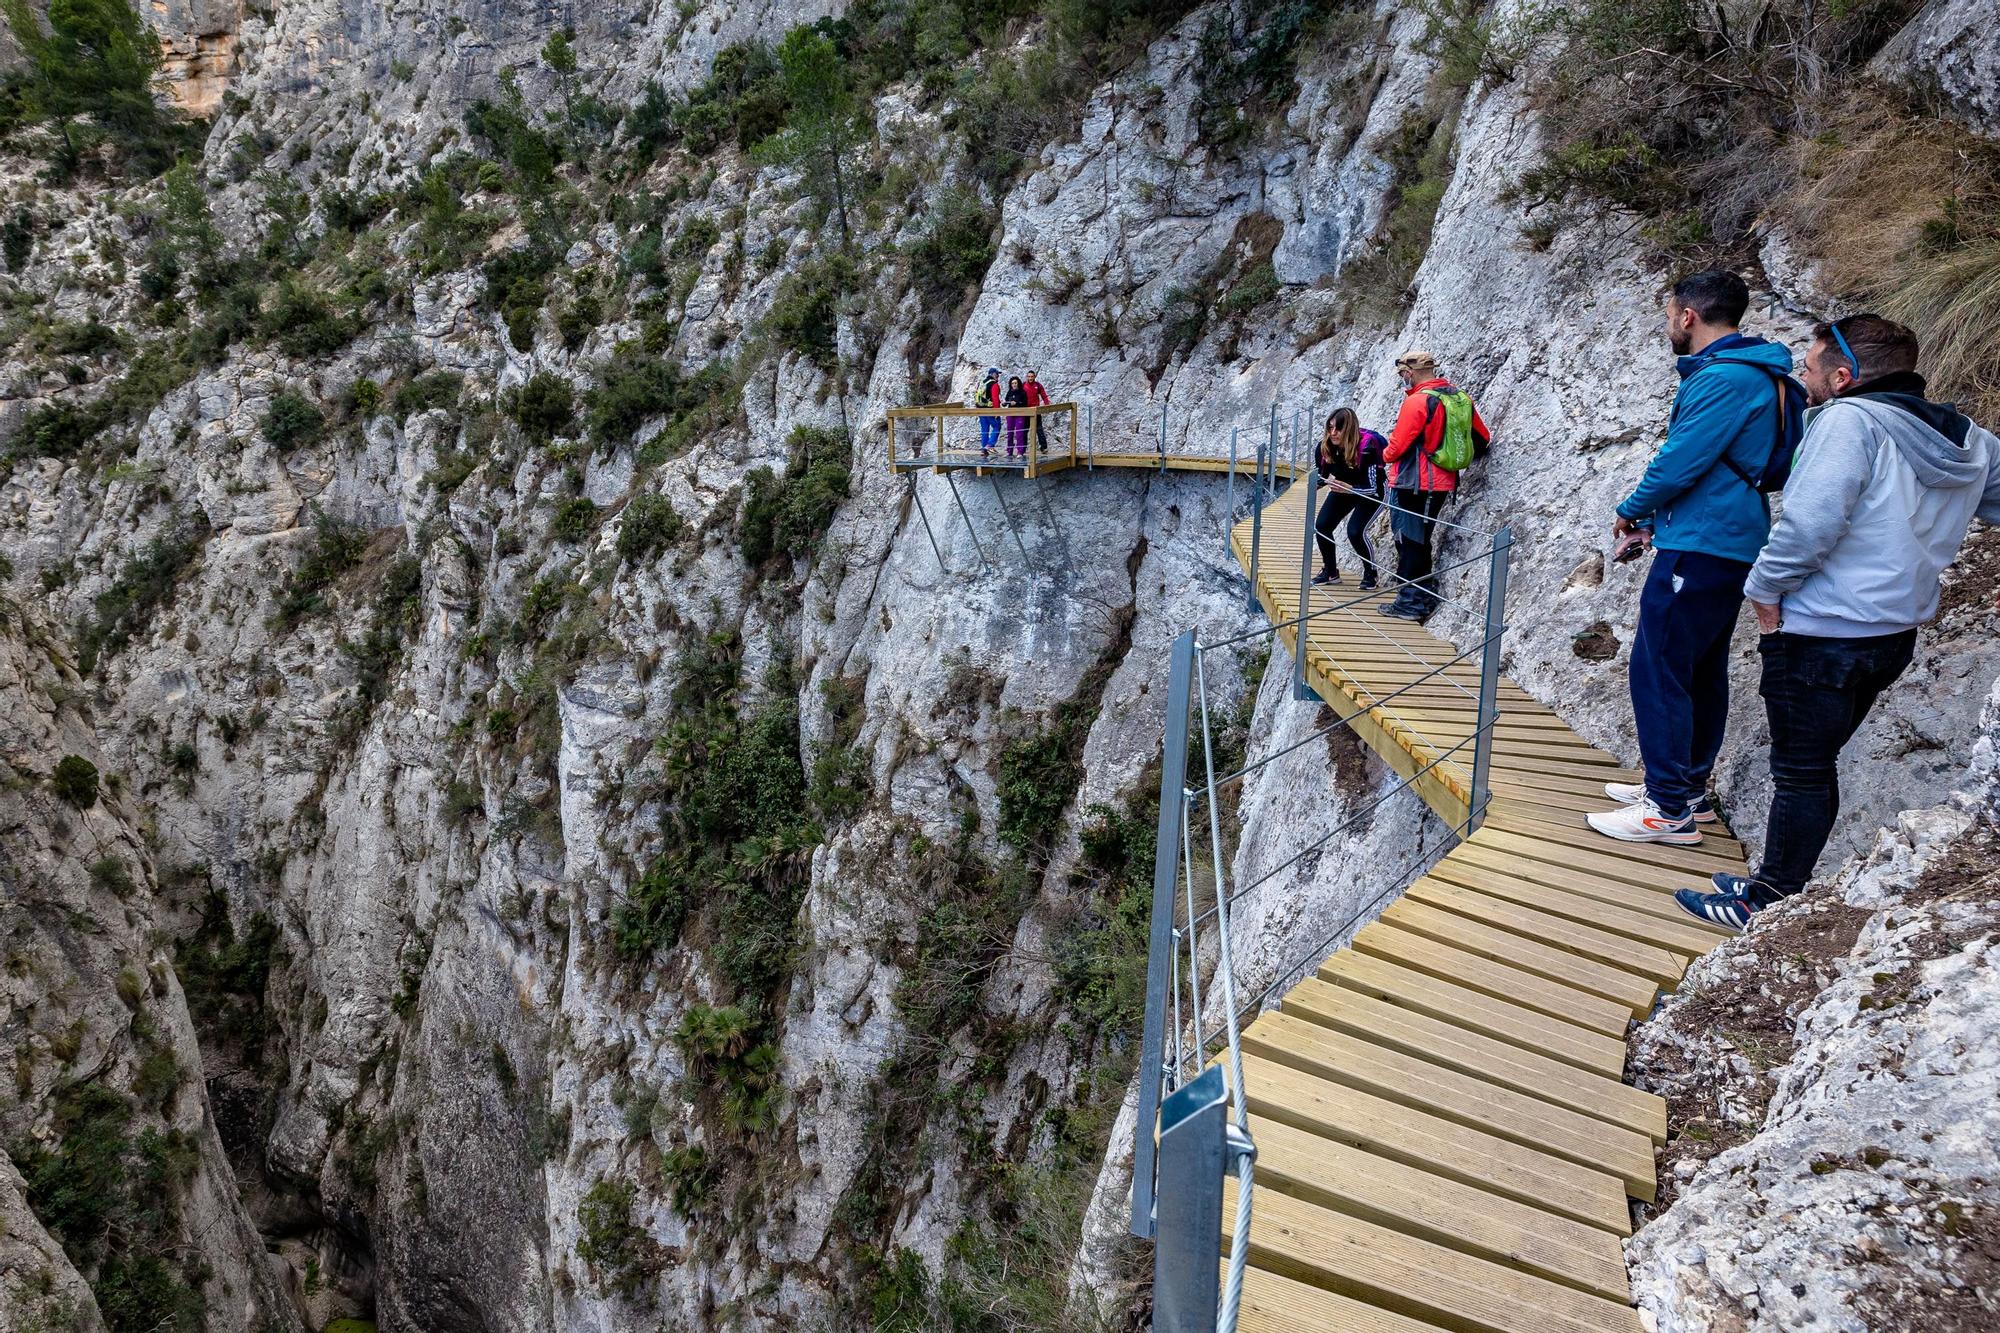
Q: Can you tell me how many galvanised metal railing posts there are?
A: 12